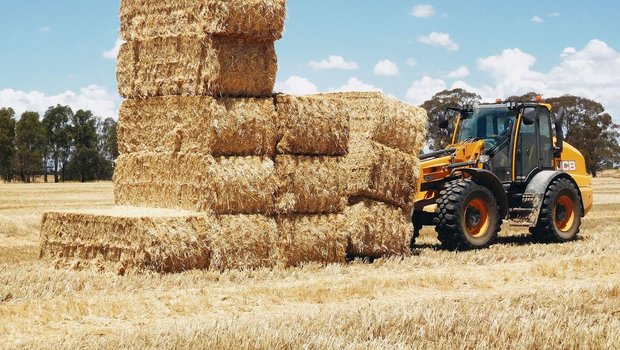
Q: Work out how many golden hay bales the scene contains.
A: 12